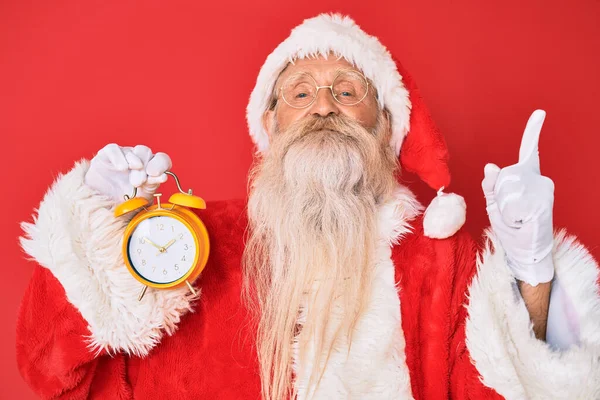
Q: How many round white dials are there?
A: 1